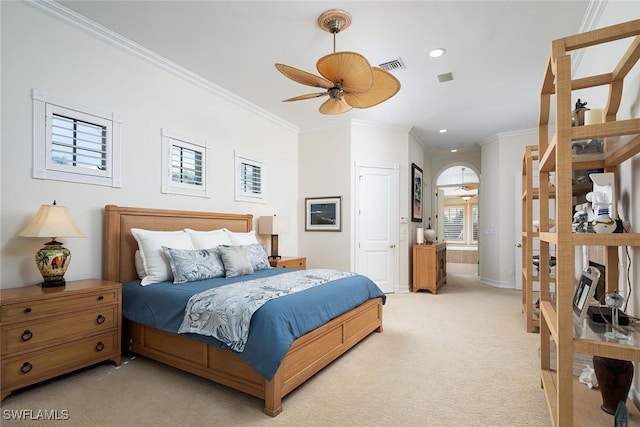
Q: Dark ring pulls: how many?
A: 4